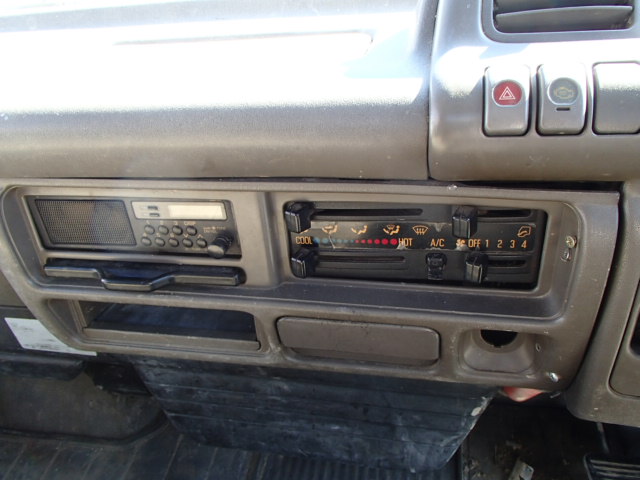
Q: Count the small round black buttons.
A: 9